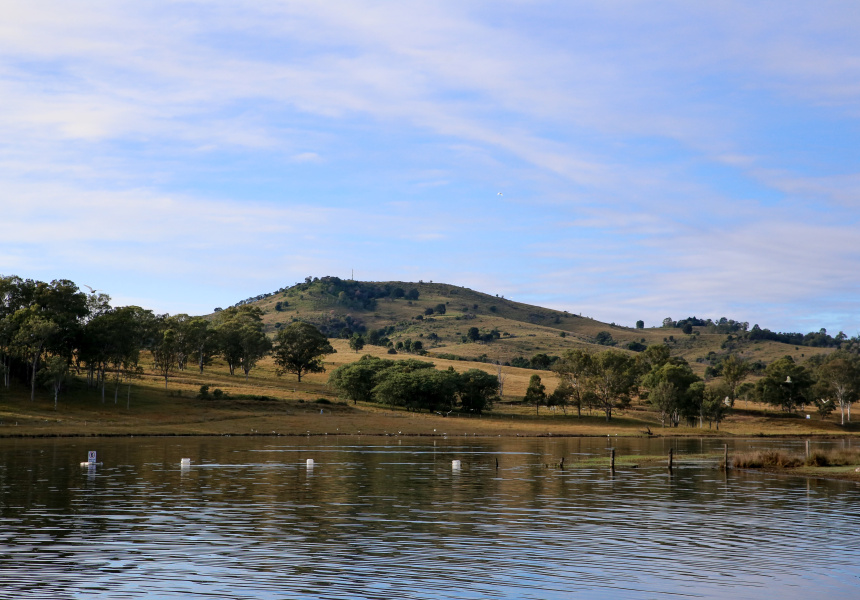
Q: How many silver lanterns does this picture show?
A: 0